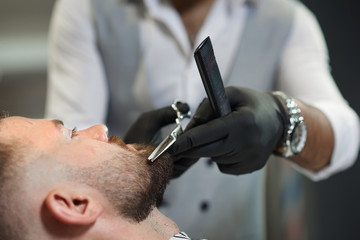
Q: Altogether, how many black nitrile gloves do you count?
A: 2